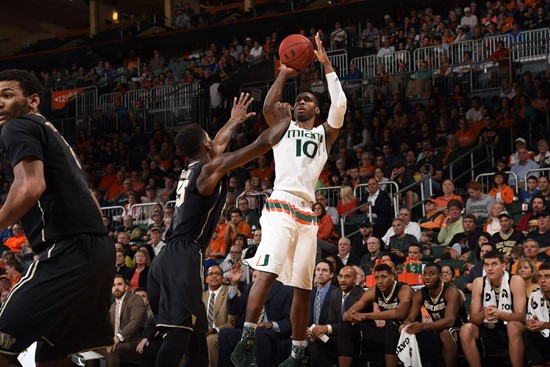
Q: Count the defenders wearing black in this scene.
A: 2